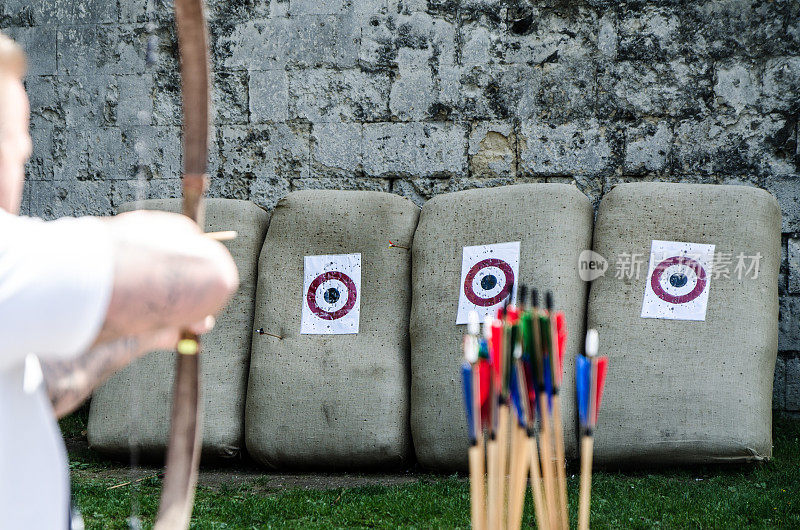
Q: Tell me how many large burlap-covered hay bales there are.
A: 4